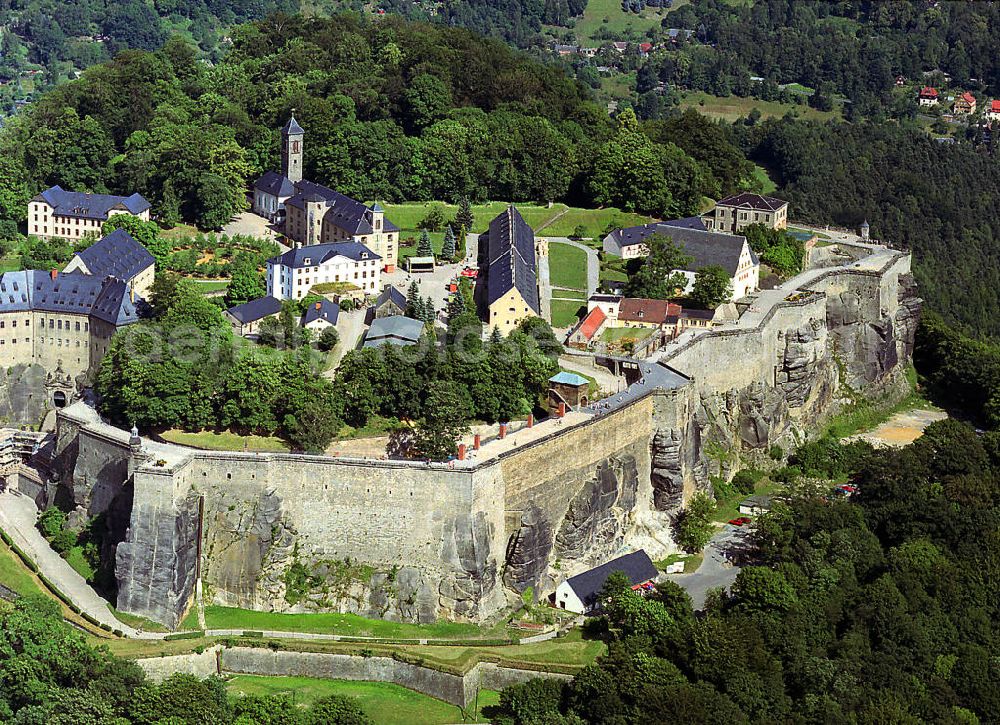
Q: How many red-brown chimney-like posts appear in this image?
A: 5